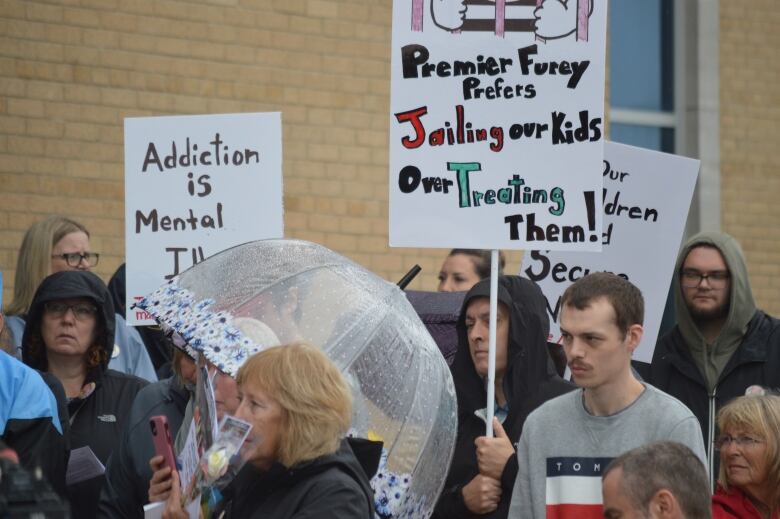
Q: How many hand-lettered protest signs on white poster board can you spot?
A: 3